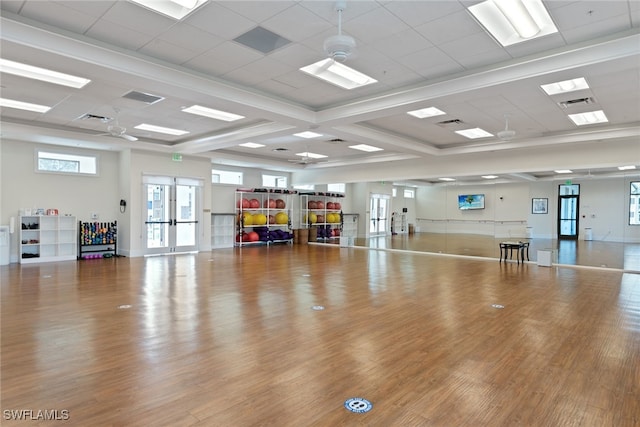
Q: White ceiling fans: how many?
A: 4